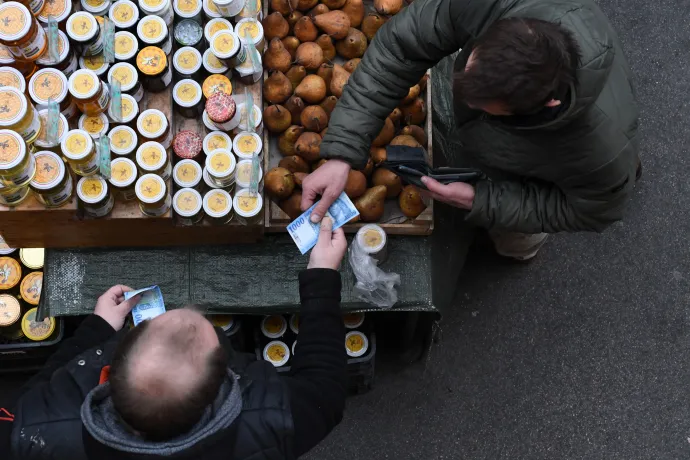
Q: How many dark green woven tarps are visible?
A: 1